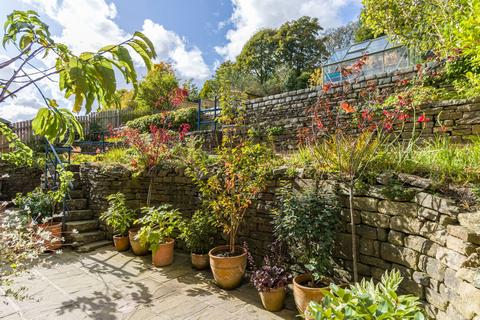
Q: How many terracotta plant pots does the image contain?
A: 8